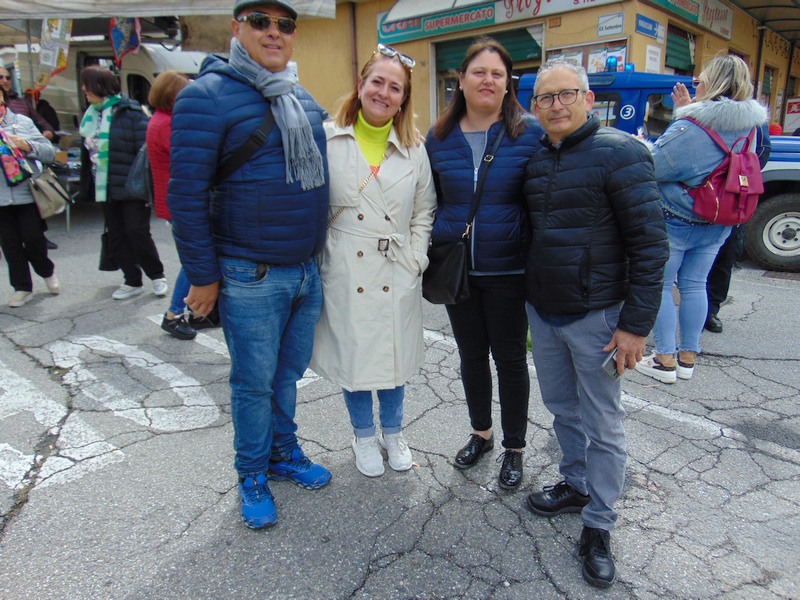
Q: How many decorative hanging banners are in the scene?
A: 2